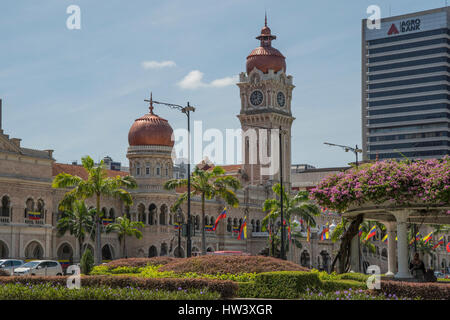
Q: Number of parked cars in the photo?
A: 2